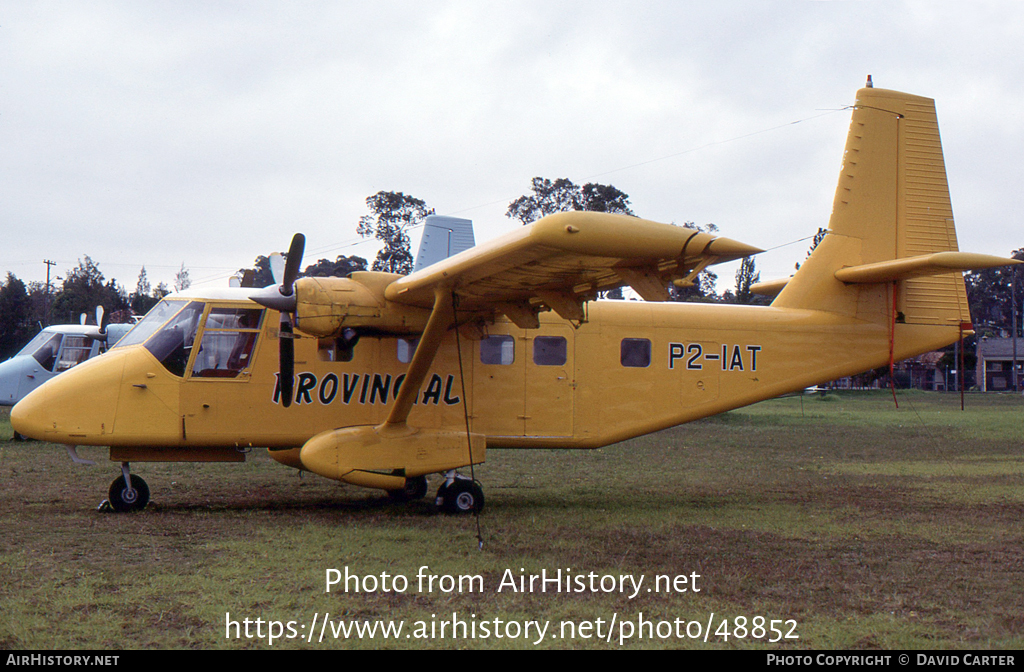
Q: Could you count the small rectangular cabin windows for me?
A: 5